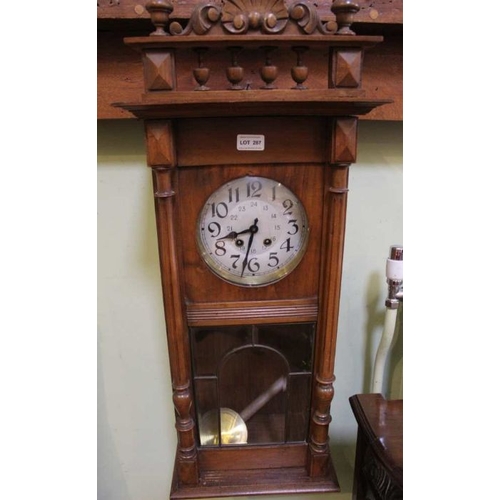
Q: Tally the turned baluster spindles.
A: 4